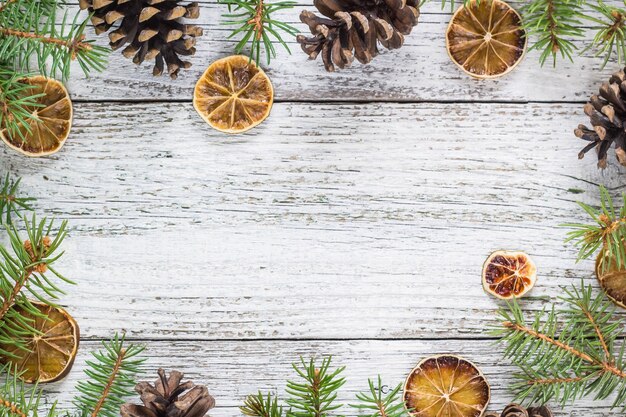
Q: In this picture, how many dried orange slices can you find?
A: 7